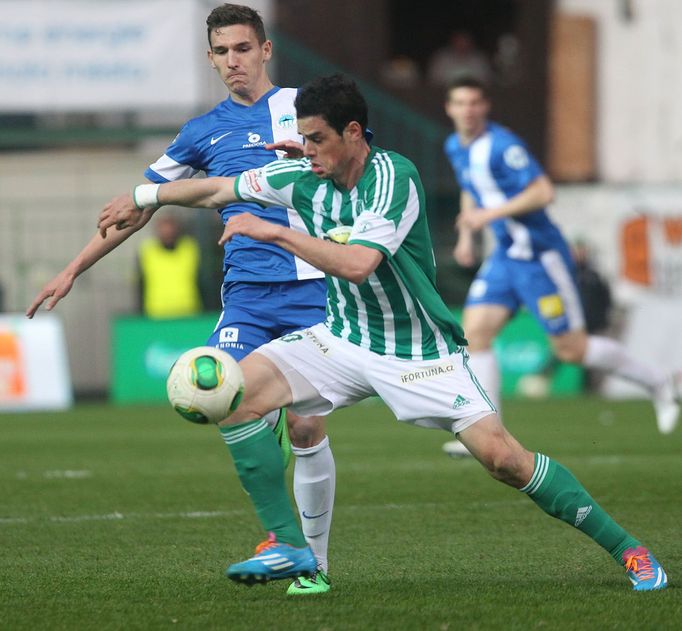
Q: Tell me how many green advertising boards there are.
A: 2